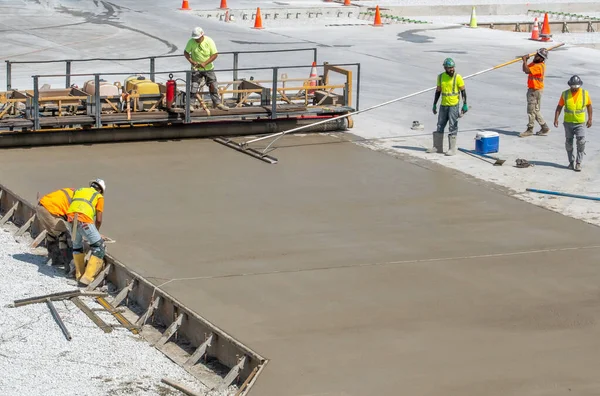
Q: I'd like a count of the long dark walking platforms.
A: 1